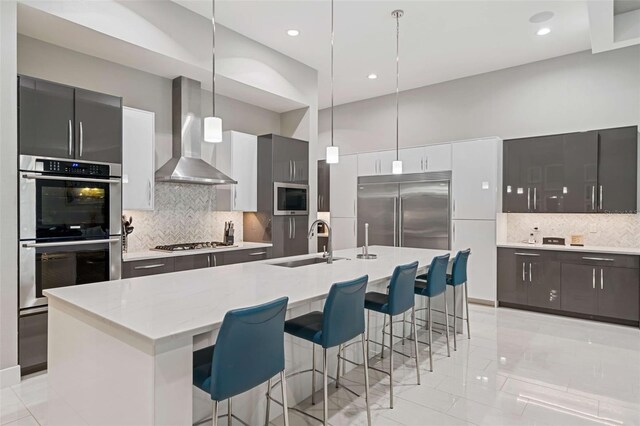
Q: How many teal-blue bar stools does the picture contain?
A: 5